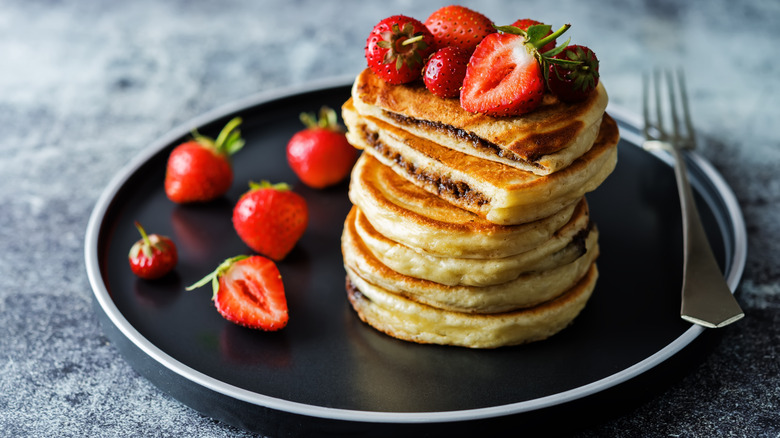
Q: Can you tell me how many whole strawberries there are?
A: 9